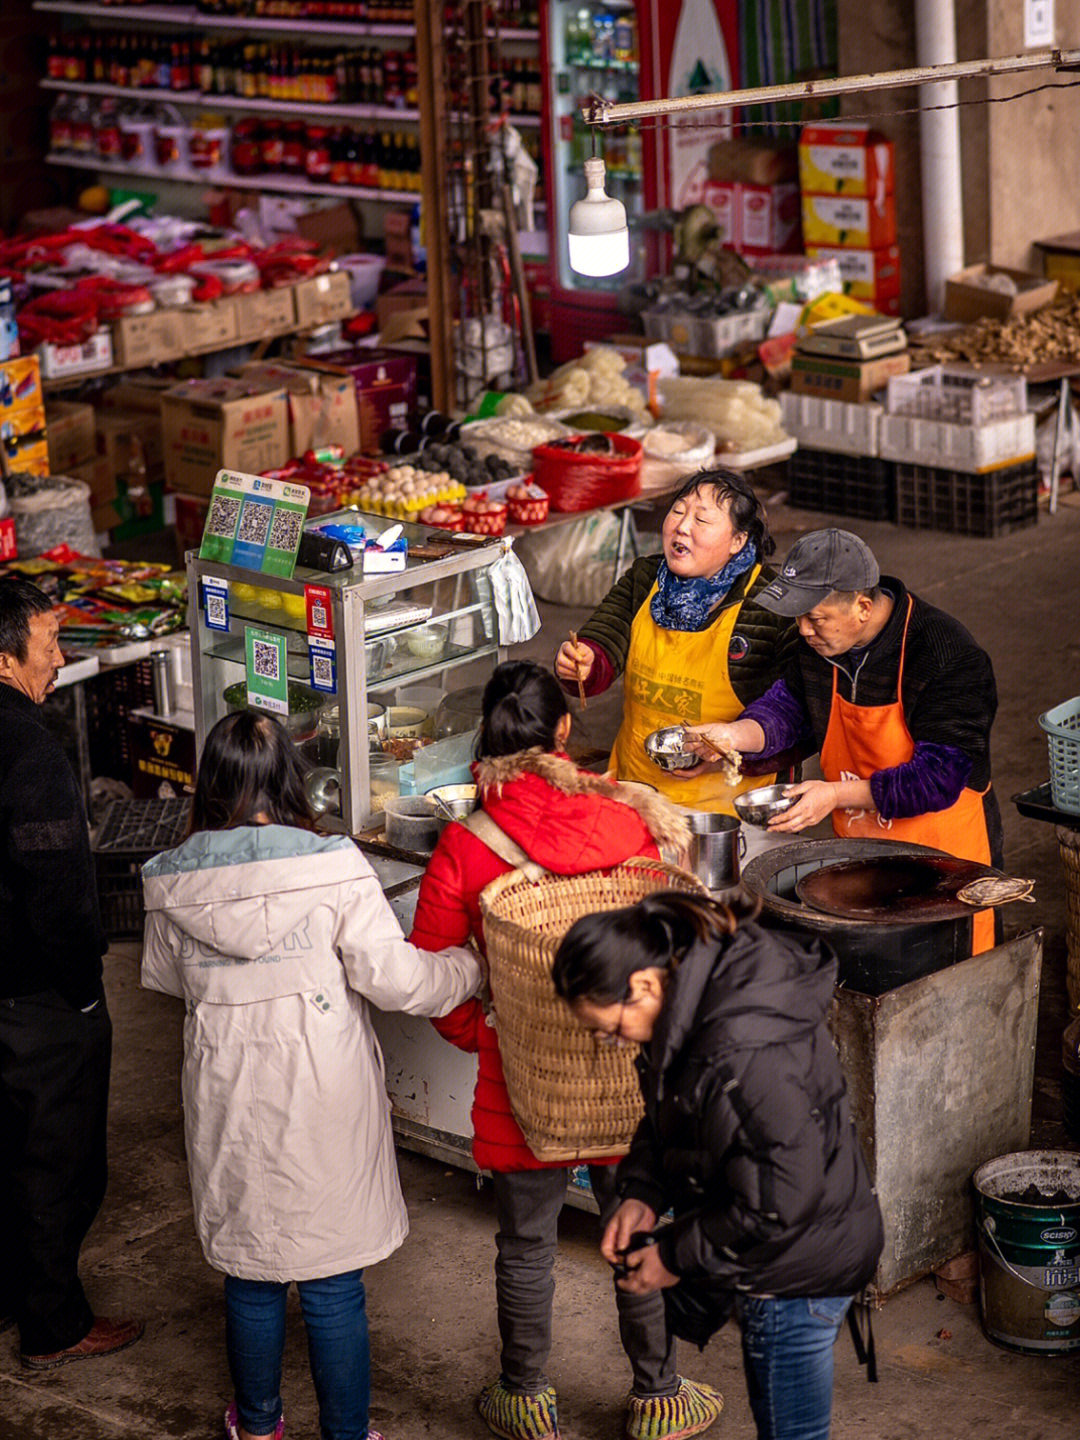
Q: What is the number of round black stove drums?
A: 1